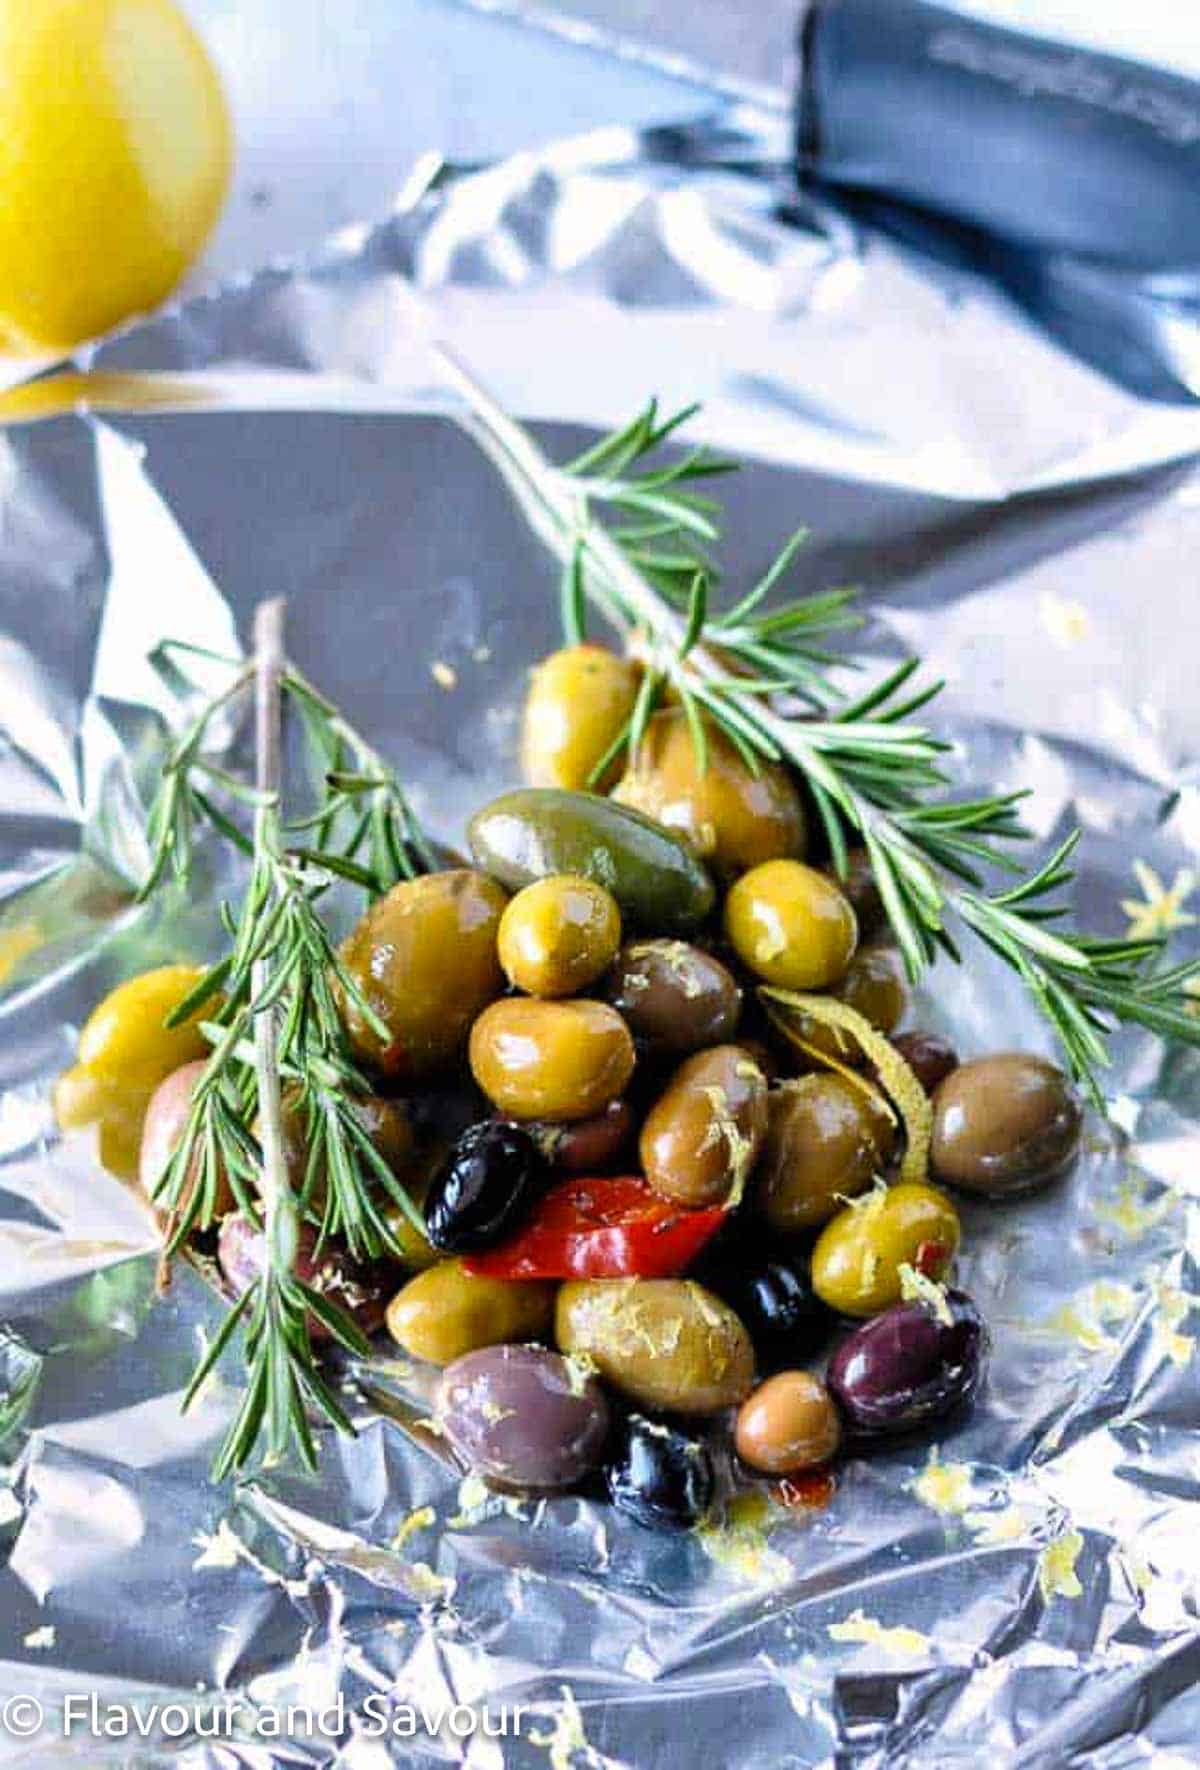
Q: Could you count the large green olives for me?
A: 1